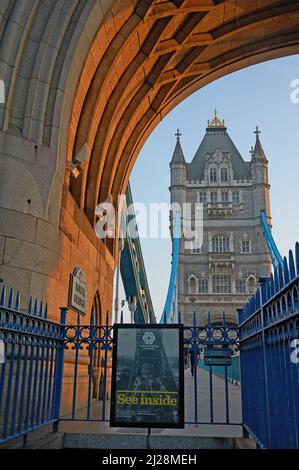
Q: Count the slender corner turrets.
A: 2